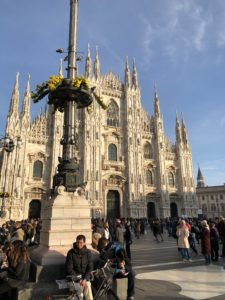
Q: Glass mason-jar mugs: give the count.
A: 0